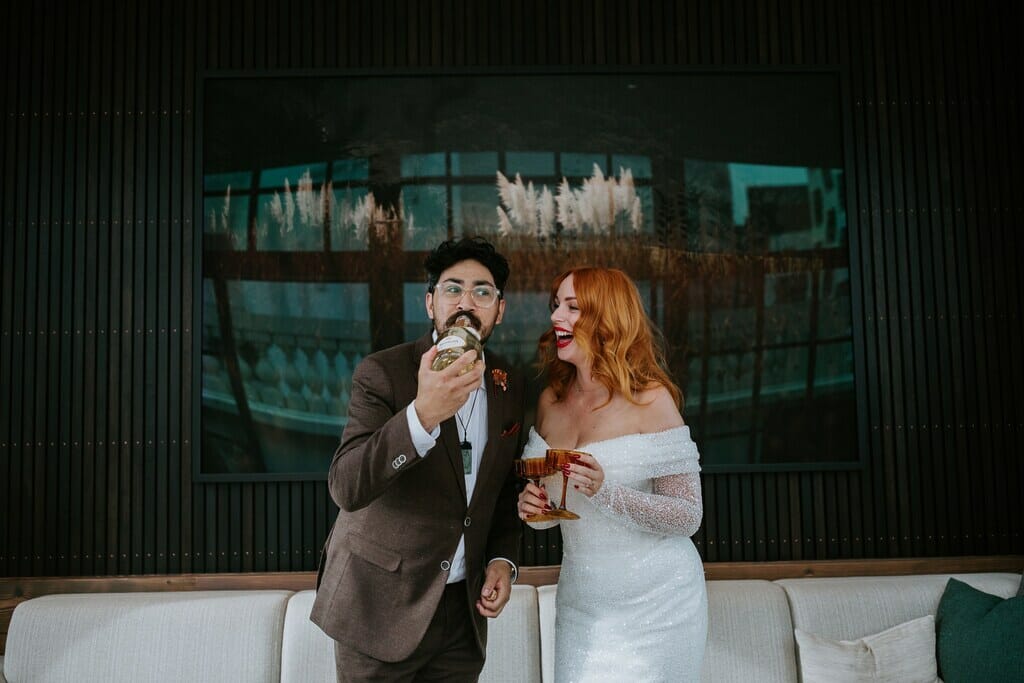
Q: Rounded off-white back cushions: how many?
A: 4